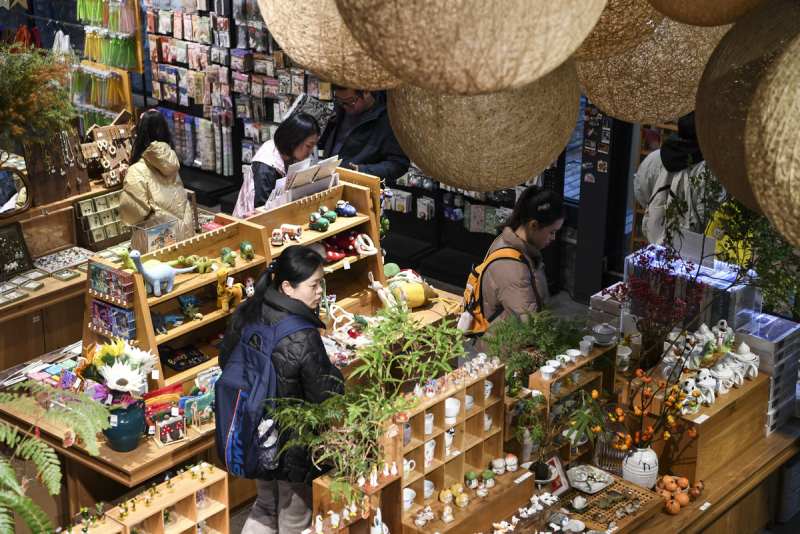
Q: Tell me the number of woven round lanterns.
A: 8